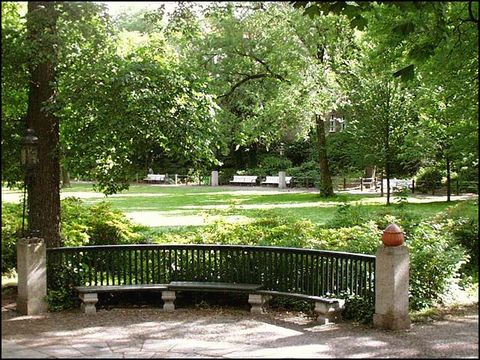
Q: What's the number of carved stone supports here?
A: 4